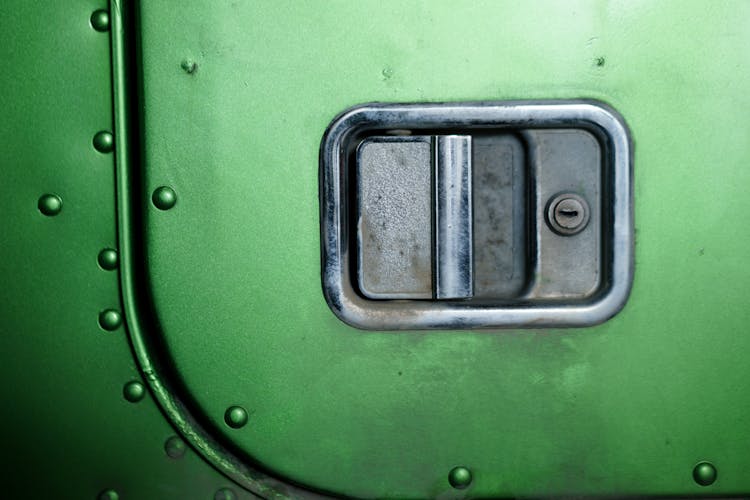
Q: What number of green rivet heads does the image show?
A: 13